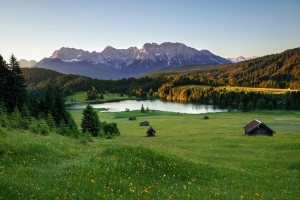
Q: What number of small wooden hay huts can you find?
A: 5